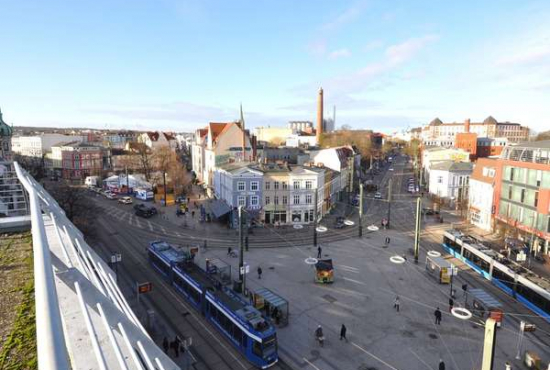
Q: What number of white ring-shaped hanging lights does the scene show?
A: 8